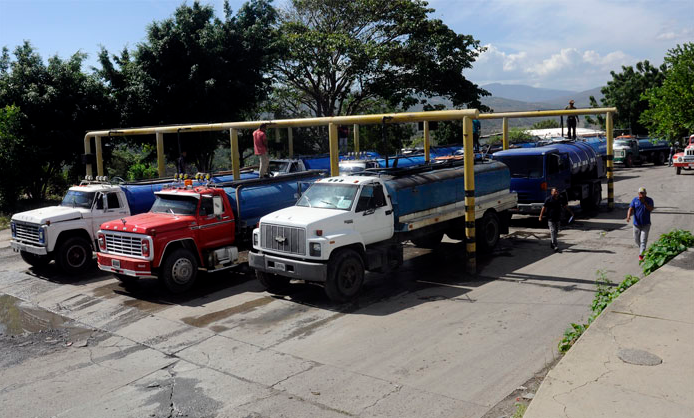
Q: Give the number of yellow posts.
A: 12